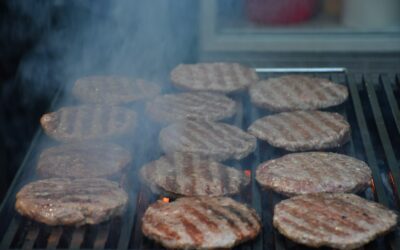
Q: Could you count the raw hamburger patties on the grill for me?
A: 13